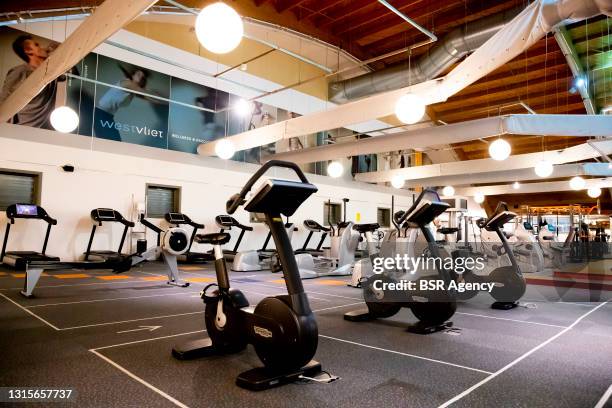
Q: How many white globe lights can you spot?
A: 12